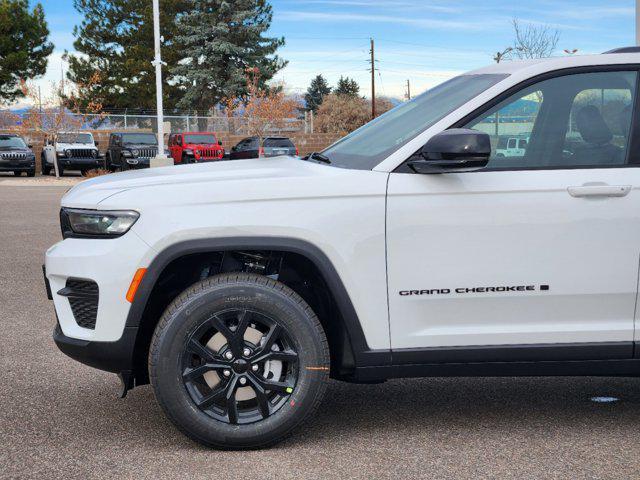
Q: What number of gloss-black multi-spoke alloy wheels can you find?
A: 1